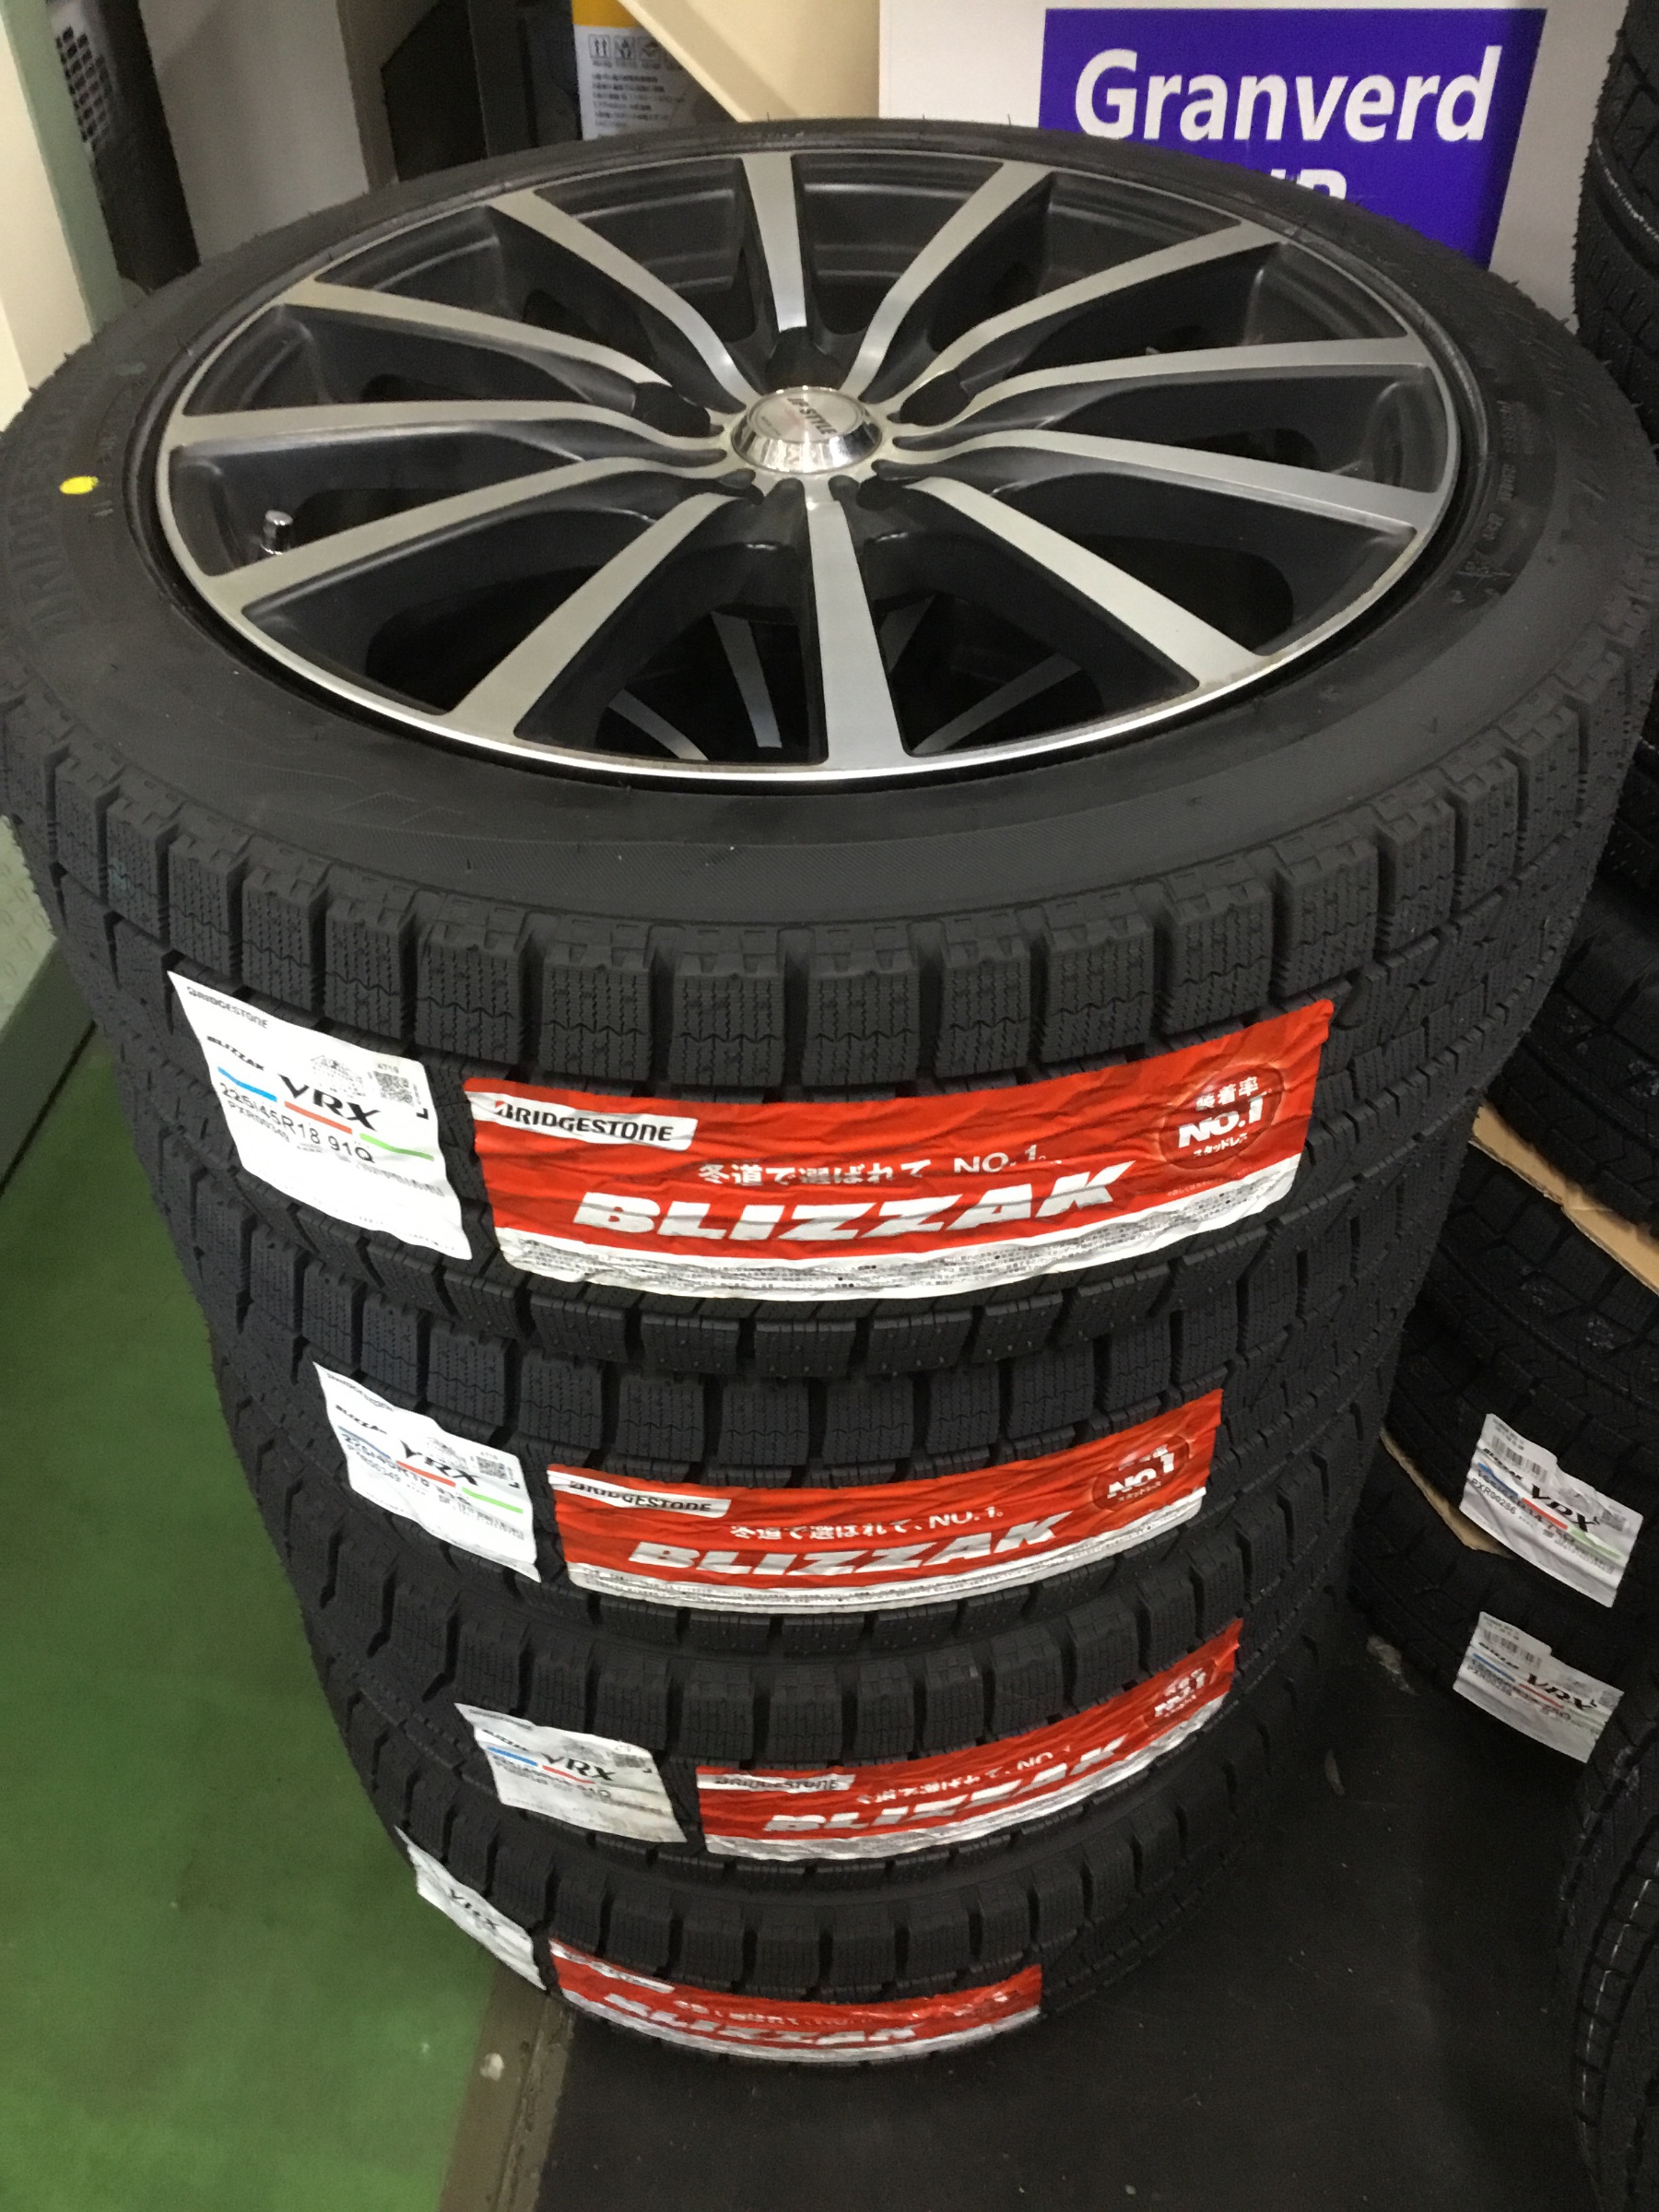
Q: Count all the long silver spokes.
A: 12